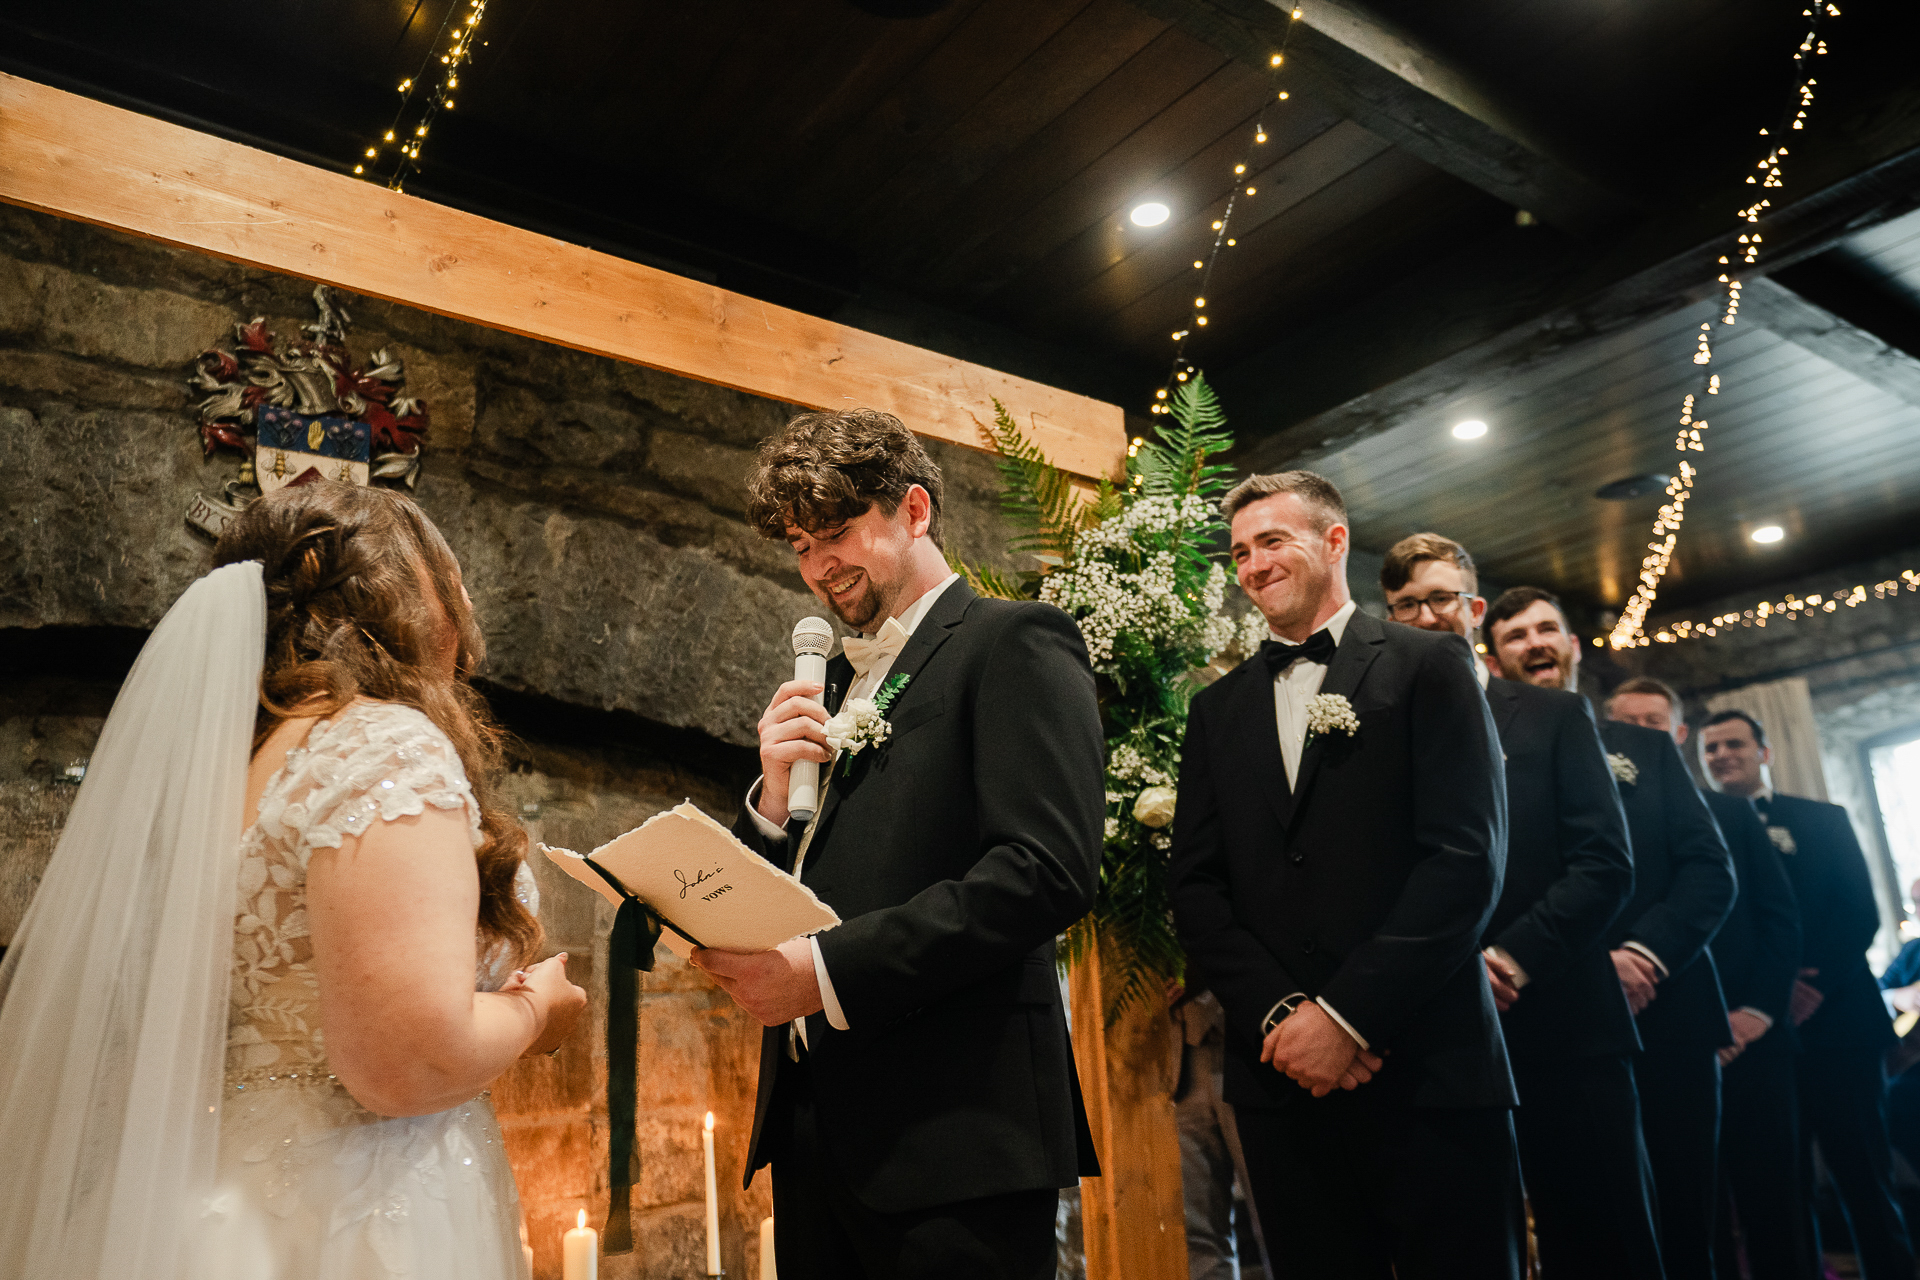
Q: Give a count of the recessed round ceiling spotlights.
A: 3